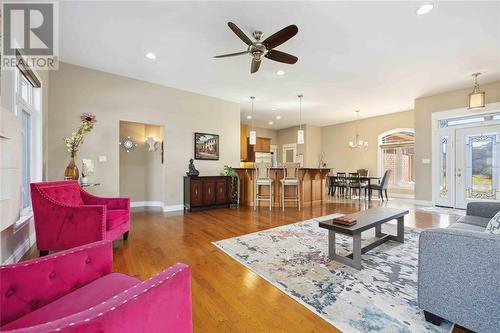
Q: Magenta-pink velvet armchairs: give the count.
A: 2